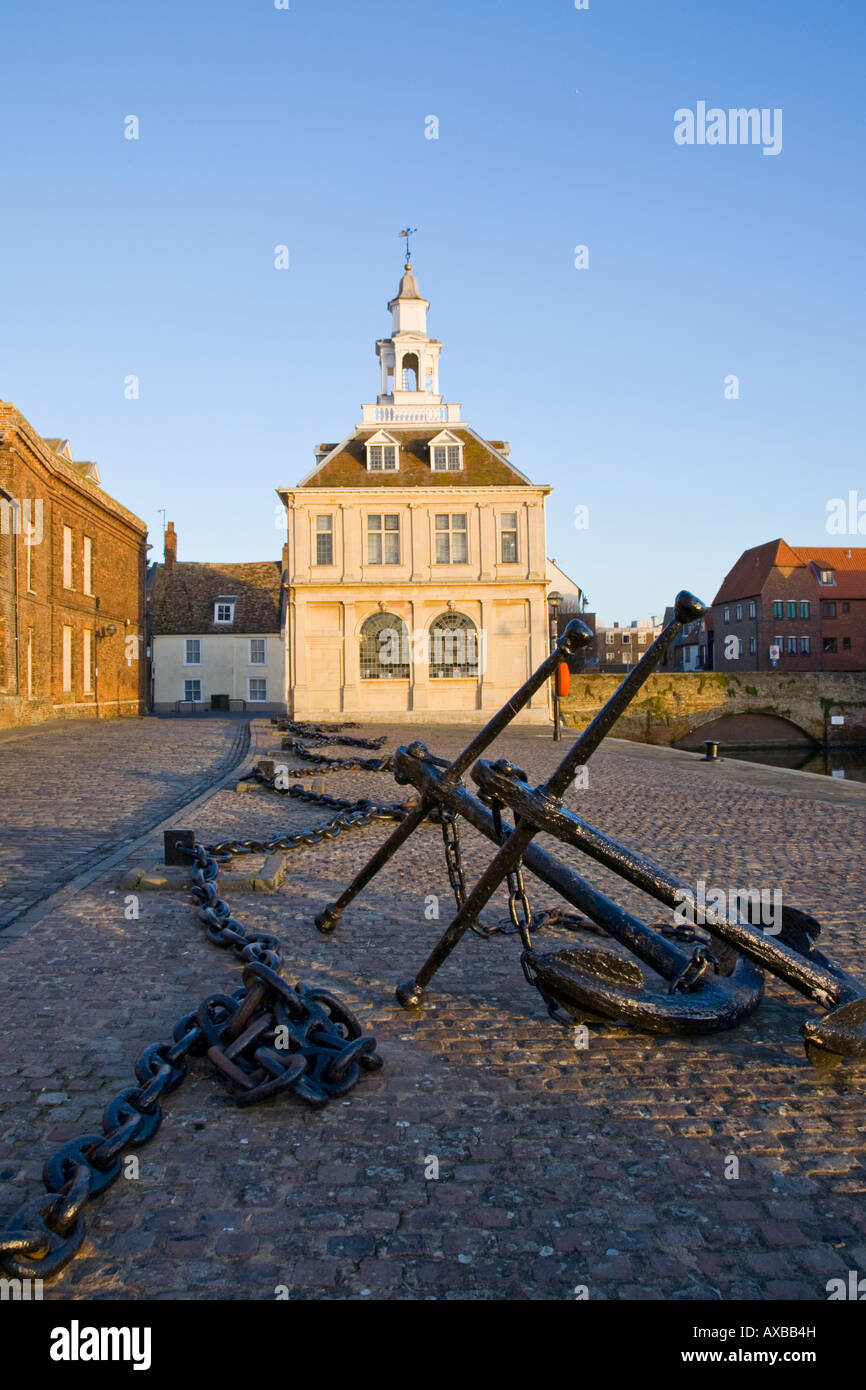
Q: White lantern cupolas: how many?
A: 1